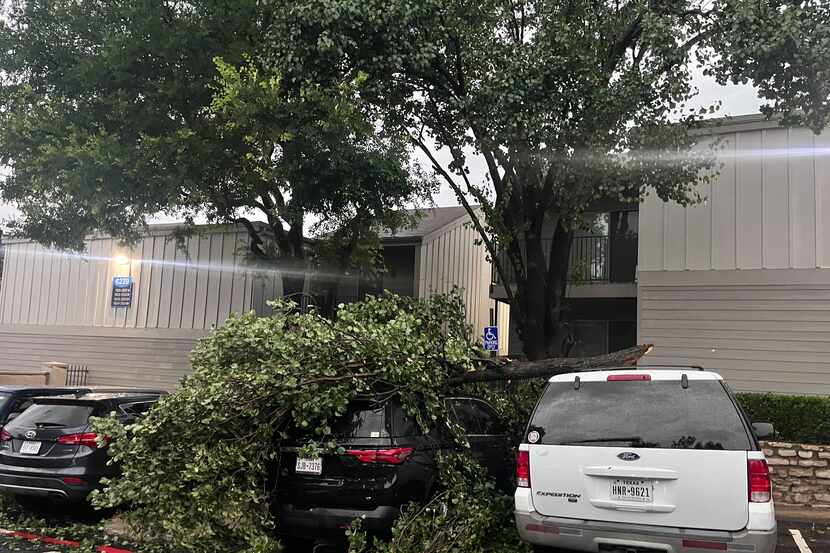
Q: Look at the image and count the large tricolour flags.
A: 0